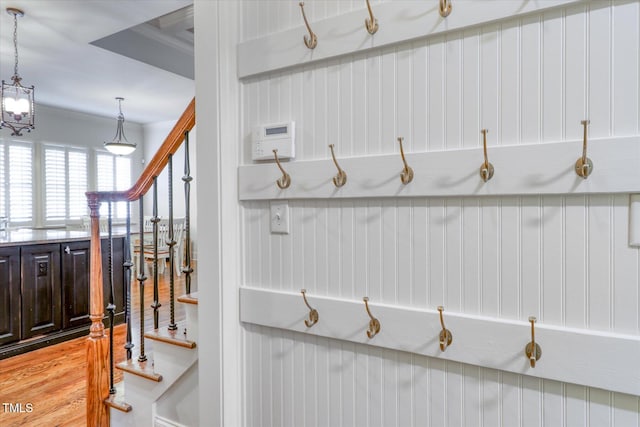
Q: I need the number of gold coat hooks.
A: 12